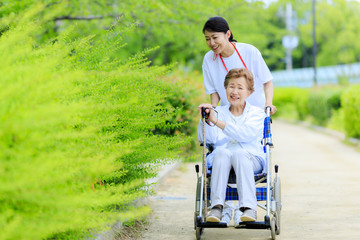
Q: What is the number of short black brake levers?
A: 2